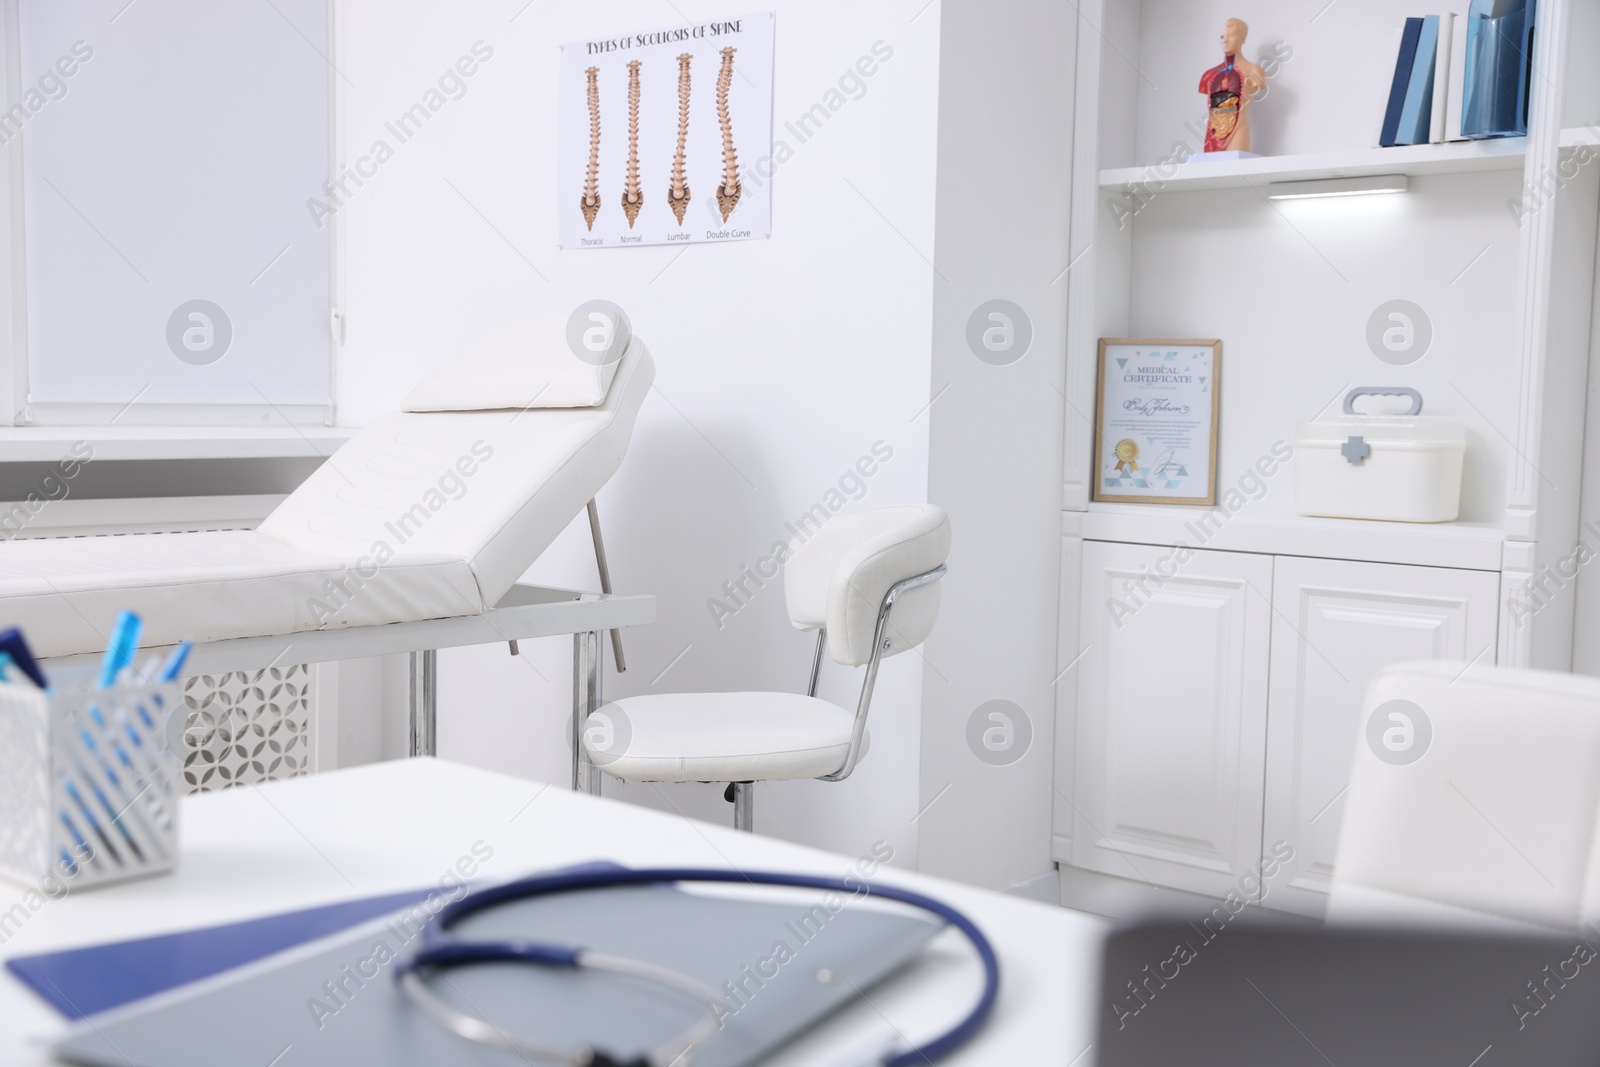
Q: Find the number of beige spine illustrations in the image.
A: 4